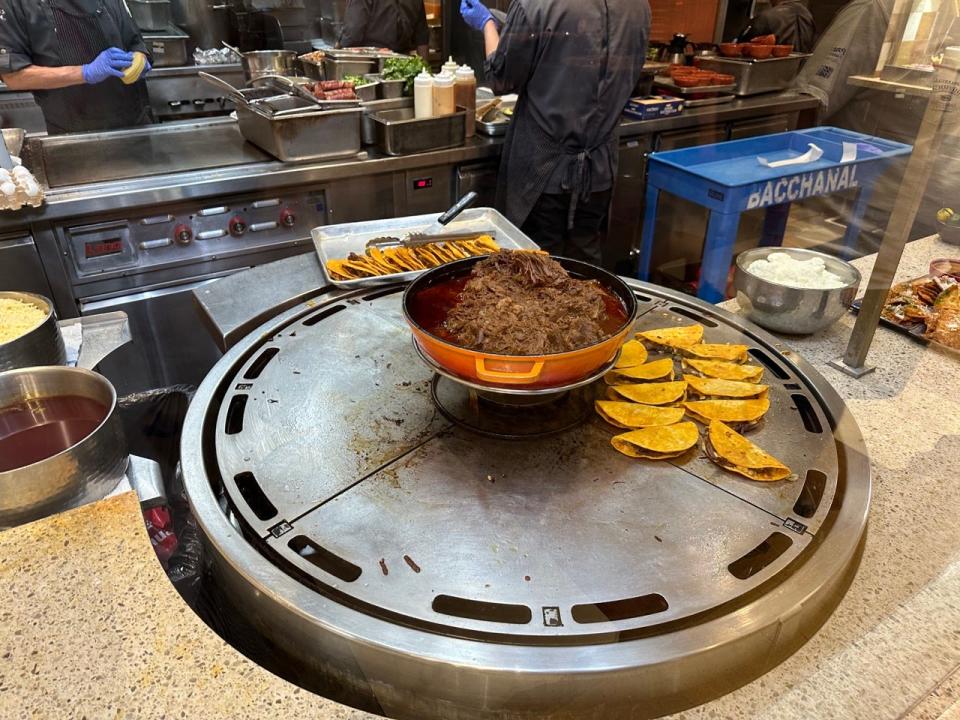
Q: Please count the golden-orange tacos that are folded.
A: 11